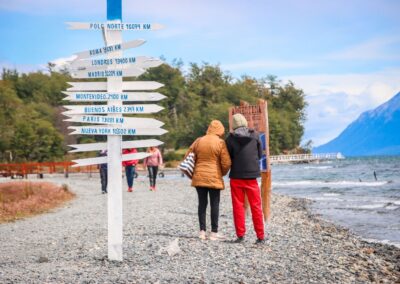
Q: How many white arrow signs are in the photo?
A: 11